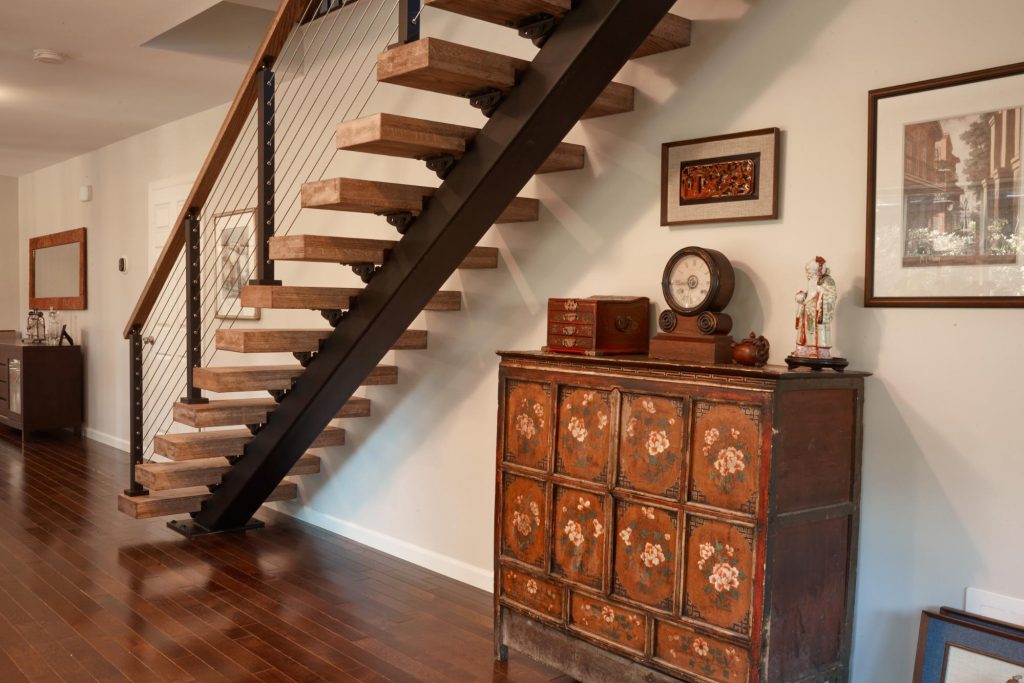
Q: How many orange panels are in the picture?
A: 11